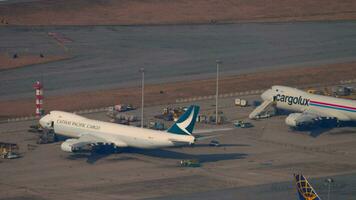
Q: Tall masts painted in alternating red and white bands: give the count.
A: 1